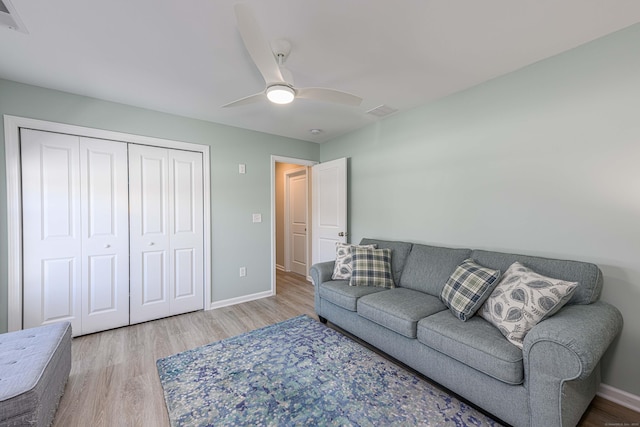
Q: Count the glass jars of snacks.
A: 0